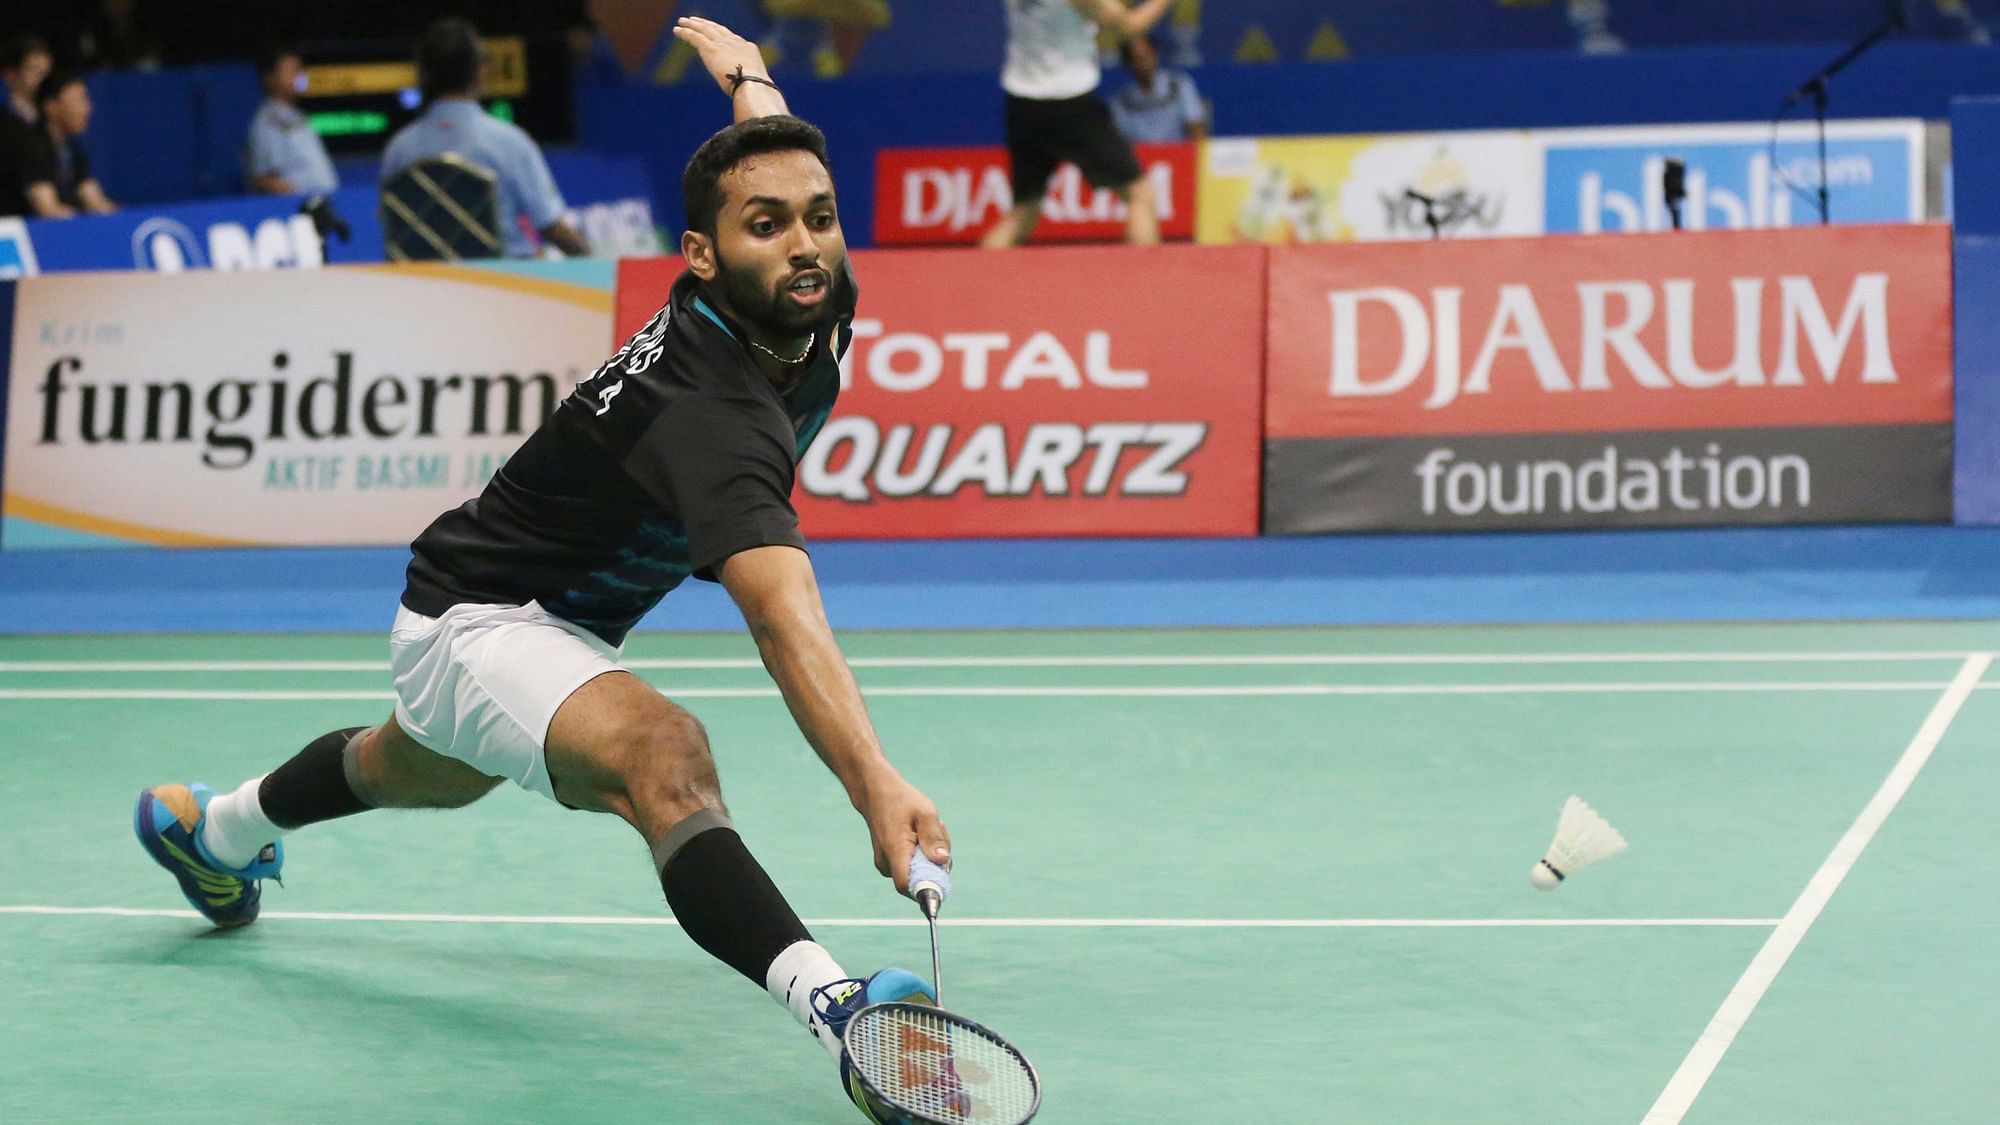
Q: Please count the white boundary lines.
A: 4